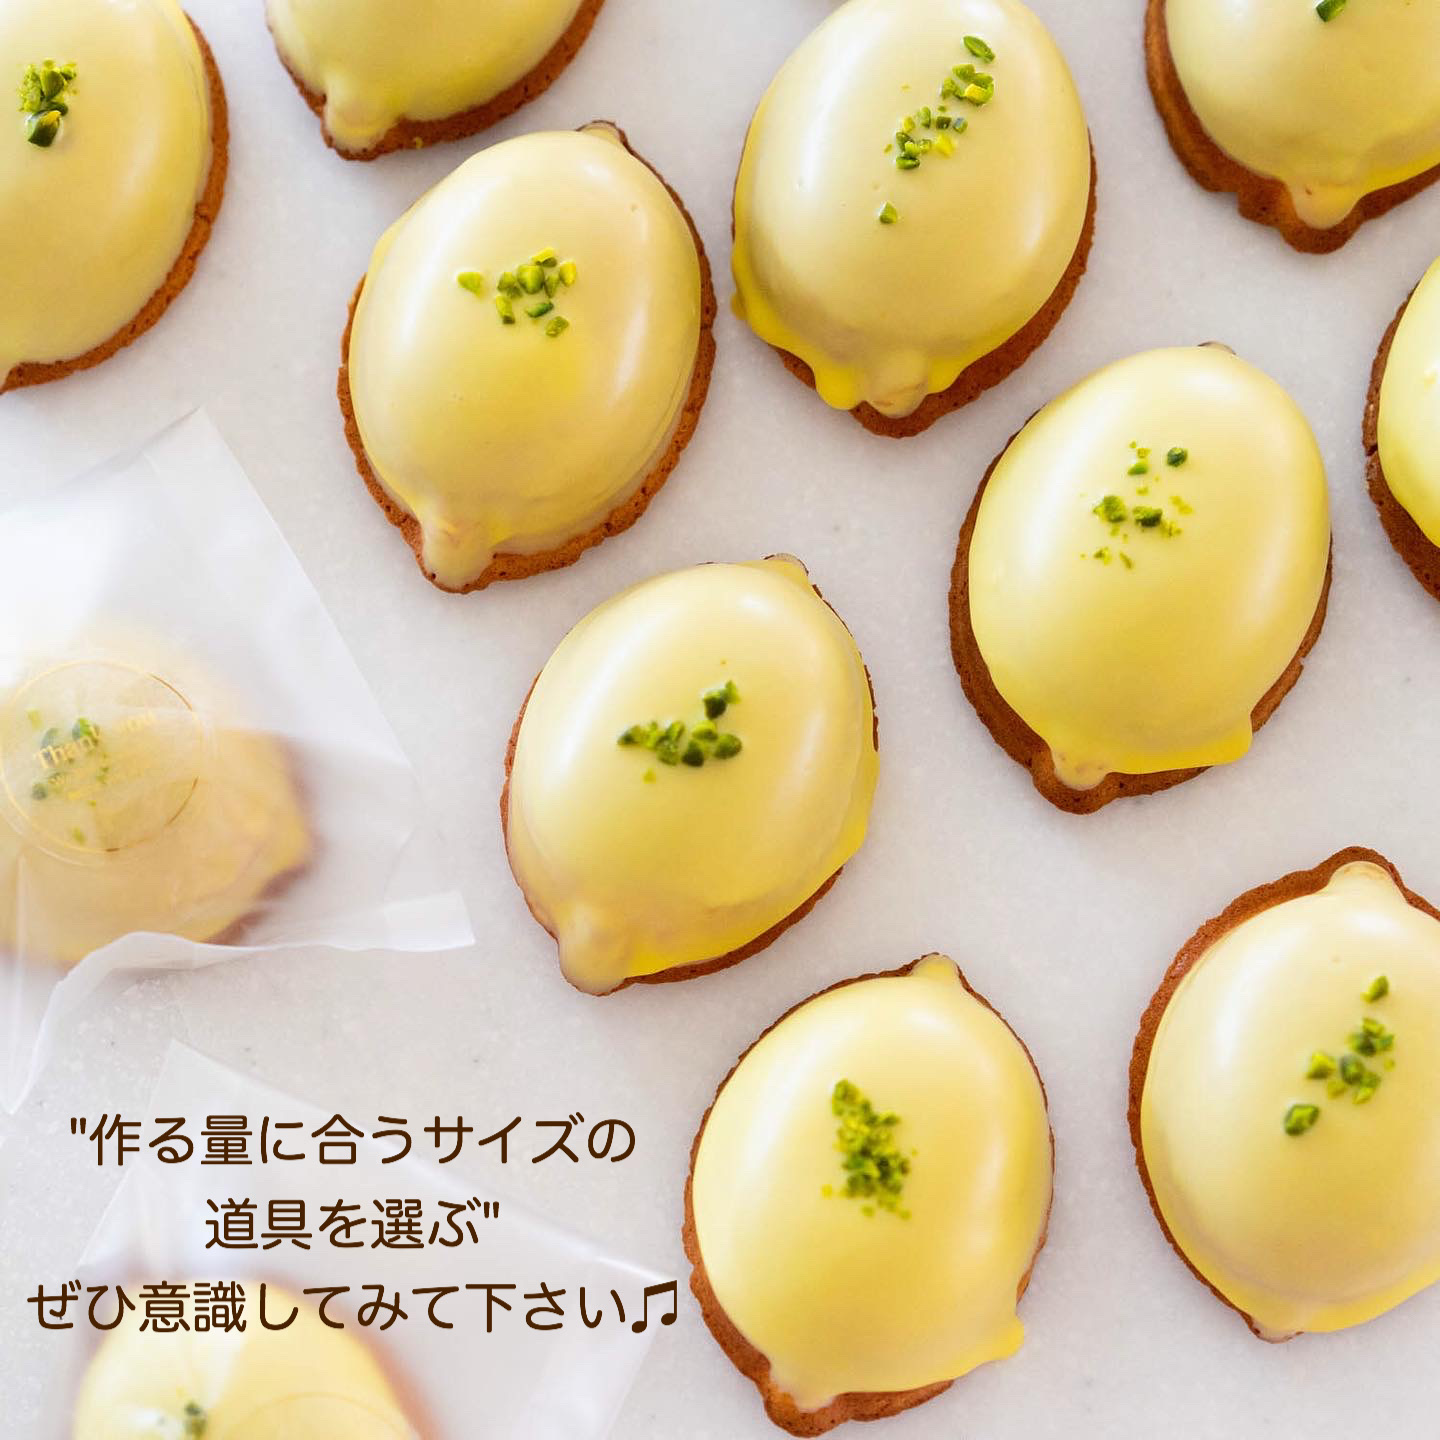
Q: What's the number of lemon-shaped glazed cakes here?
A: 12